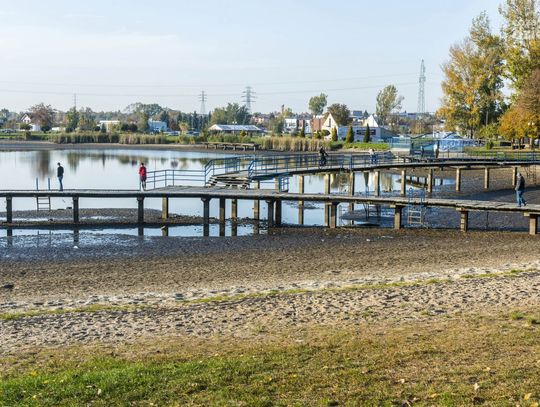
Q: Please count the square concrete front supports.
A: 9